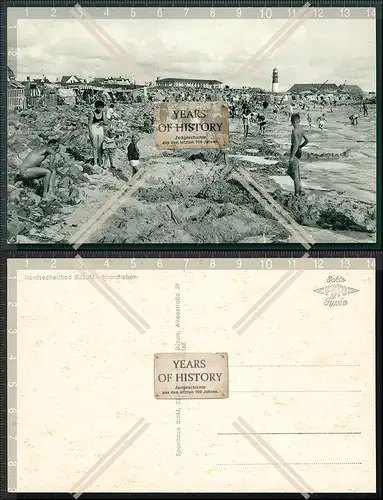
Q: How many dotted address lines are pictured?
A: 3